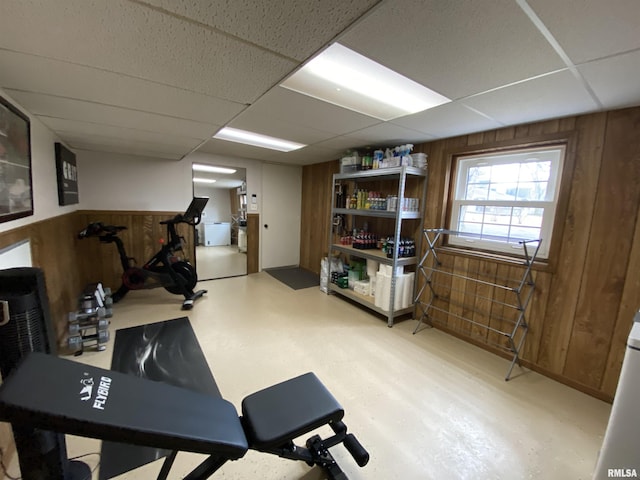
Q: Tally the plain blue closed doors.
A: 0